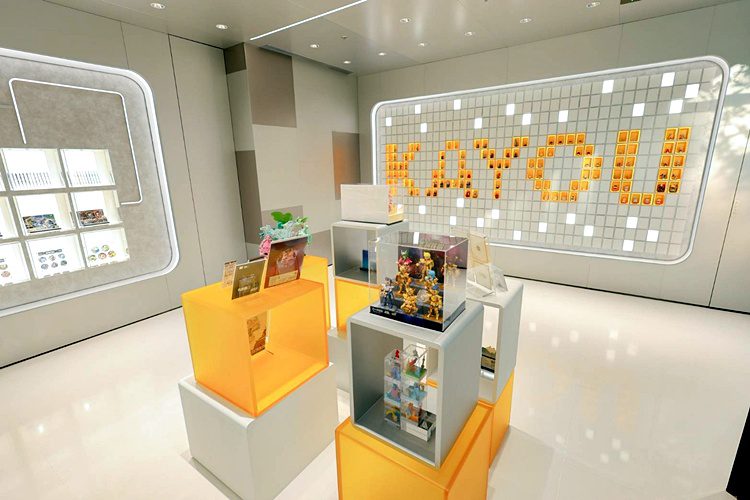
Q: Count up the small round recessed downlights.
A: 10